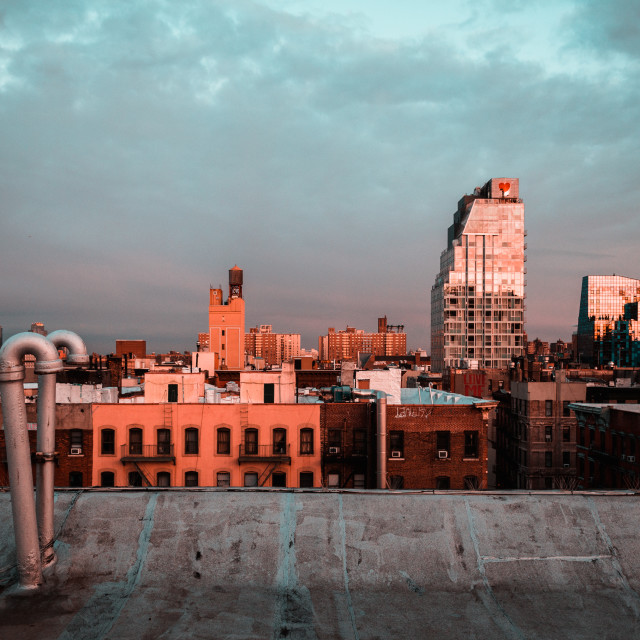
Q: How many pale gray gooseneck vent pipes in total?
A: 2